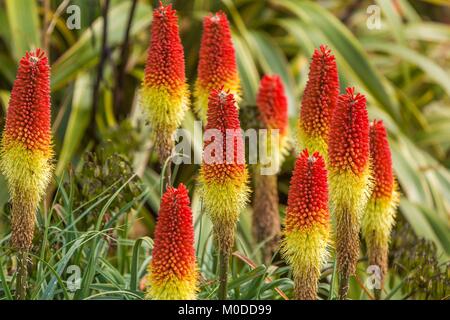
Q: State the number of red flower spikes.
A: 10